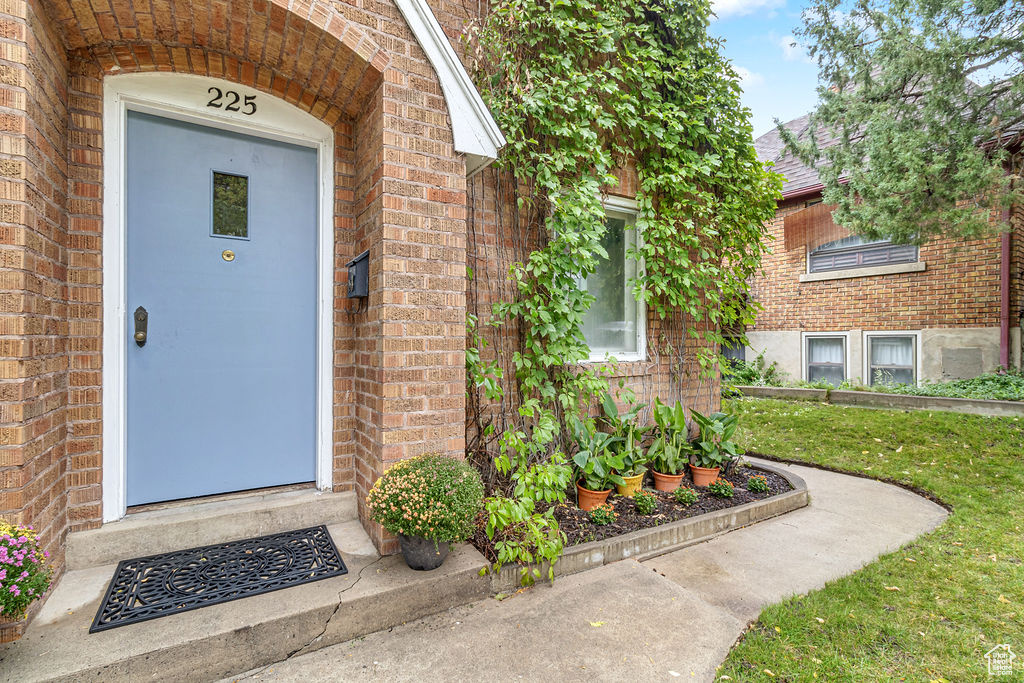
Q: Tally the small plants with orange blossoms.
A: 5